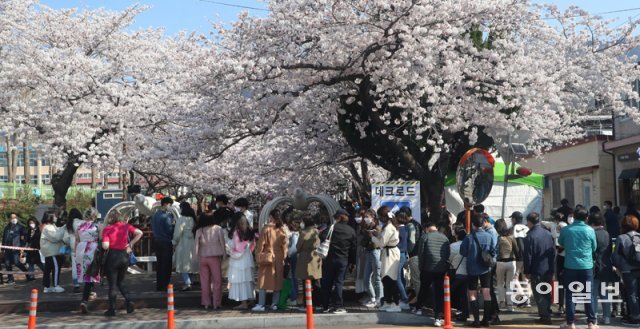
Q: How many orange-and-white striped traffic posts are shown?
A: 4